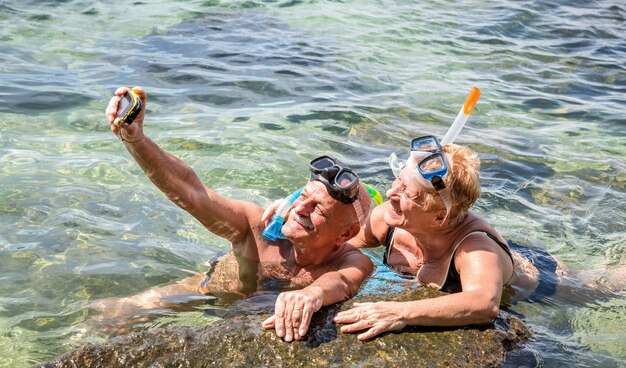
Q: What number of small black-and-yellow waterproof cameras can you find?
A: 1